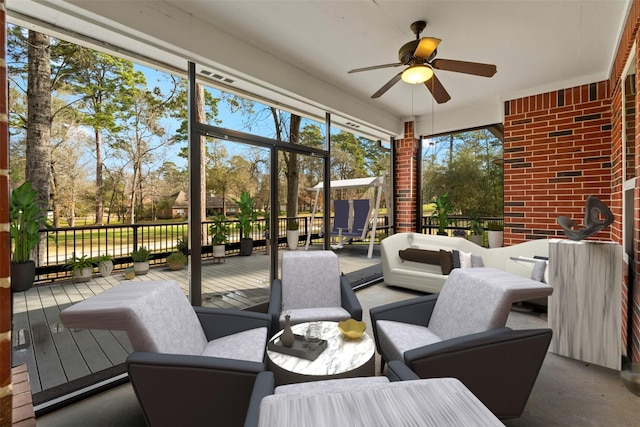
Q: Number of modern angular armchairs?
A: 4